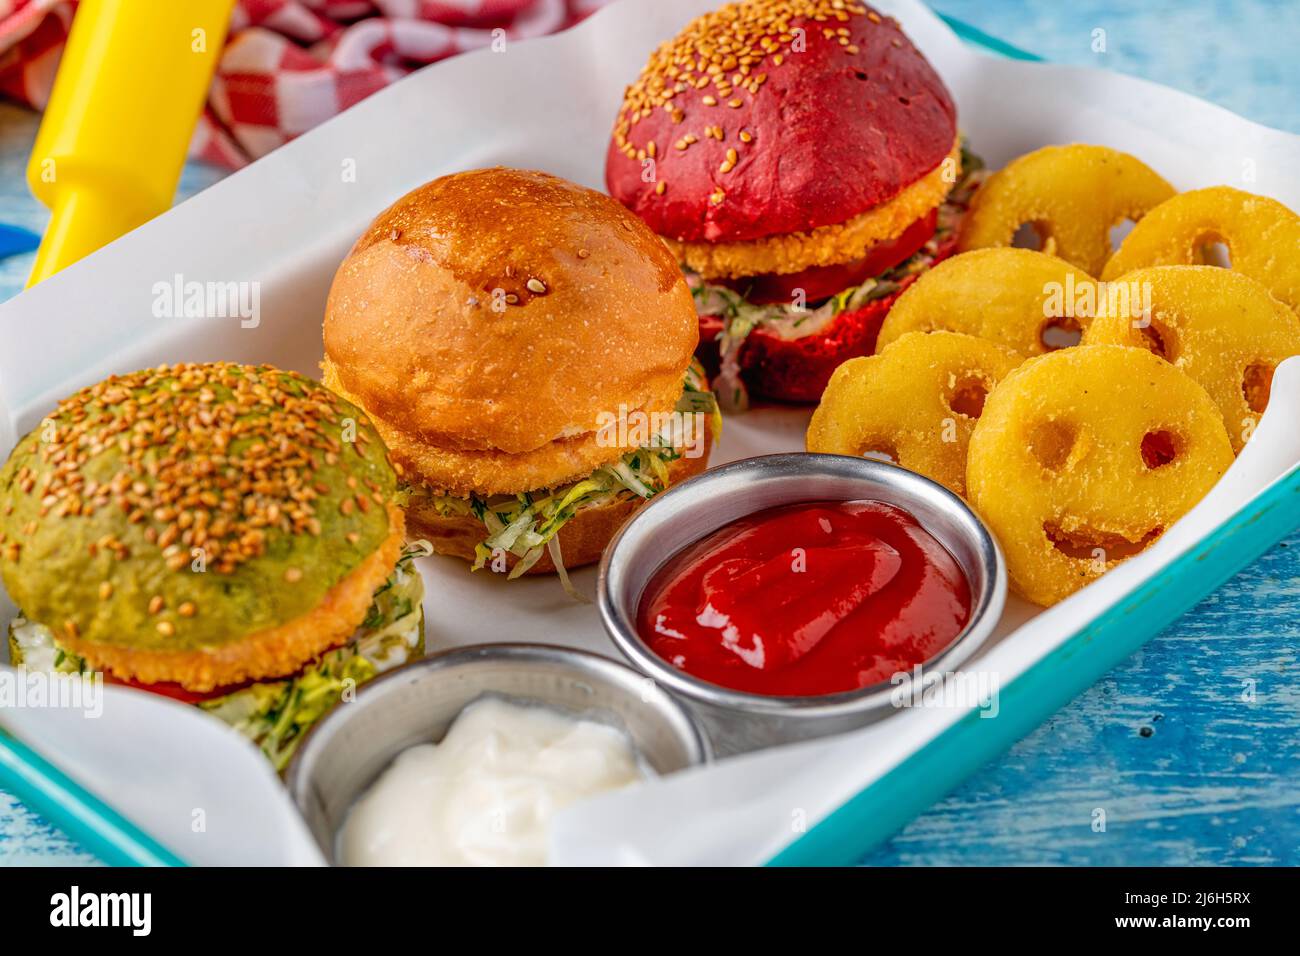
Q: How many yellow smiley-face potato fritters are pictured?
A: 6